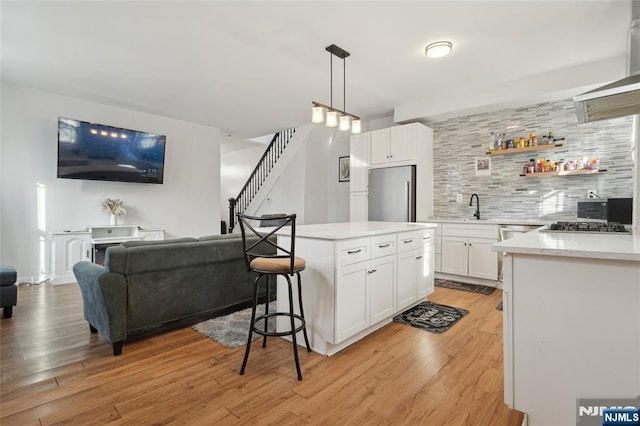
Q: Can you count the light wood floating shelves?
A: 2